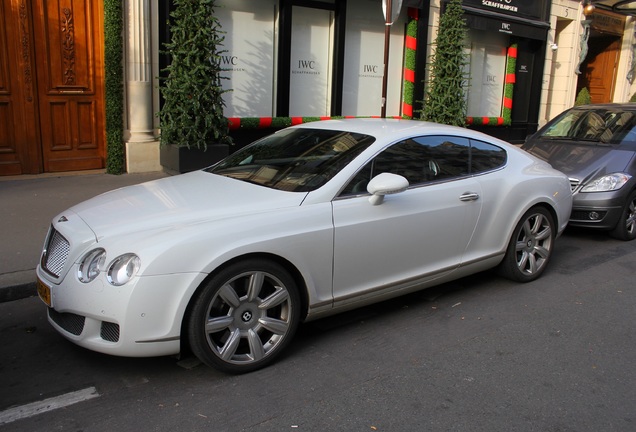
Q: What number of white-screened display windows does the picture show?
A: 4